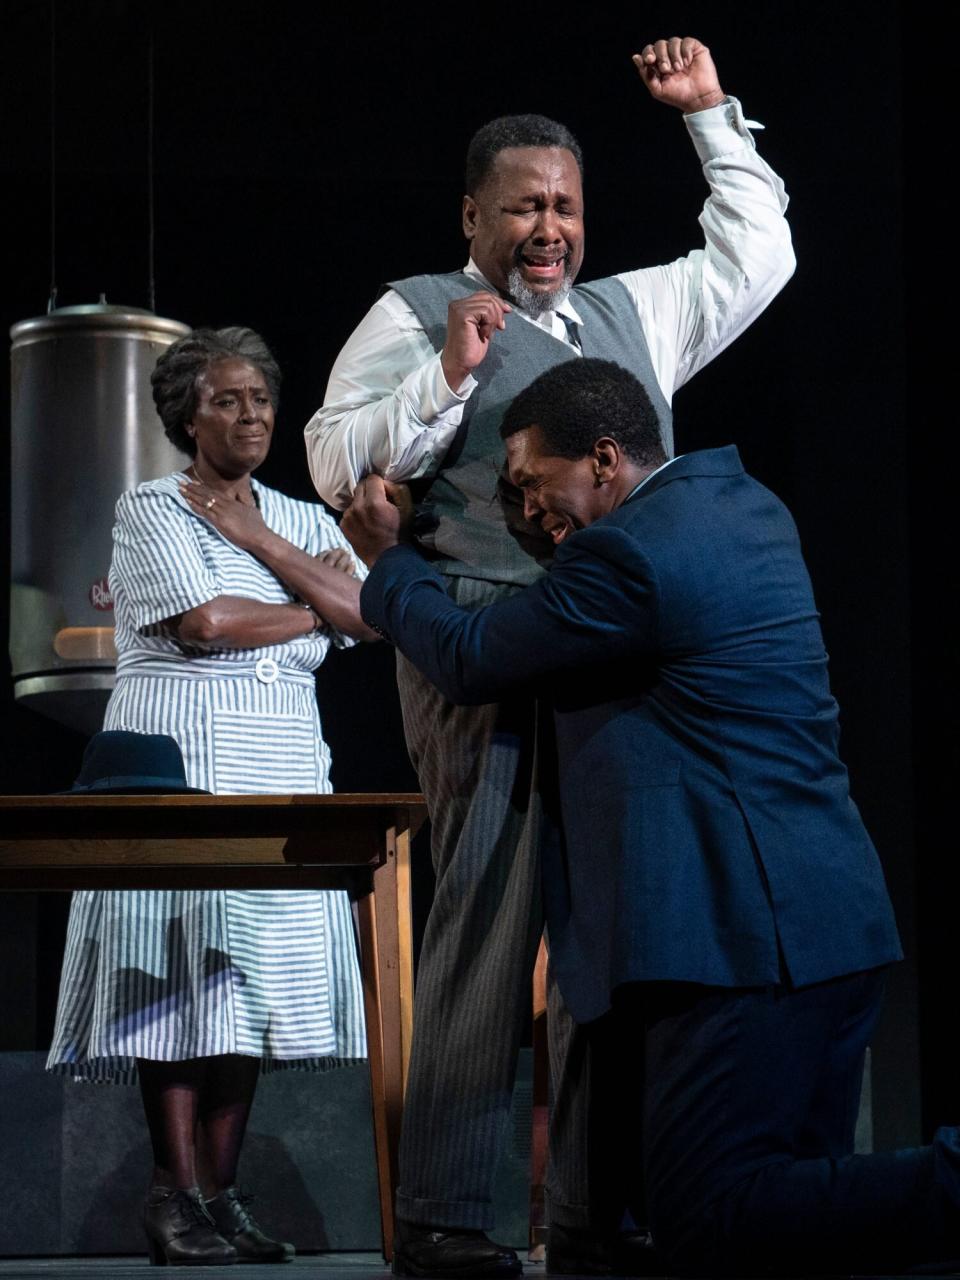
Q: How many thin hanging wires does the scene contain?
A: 2